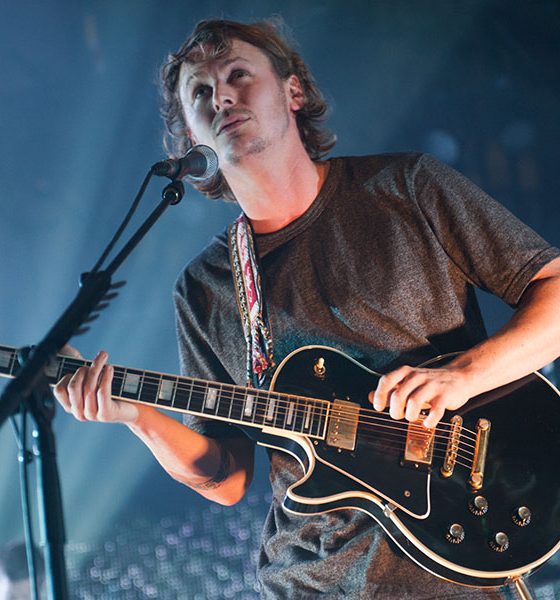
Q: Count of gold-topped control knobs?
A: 4